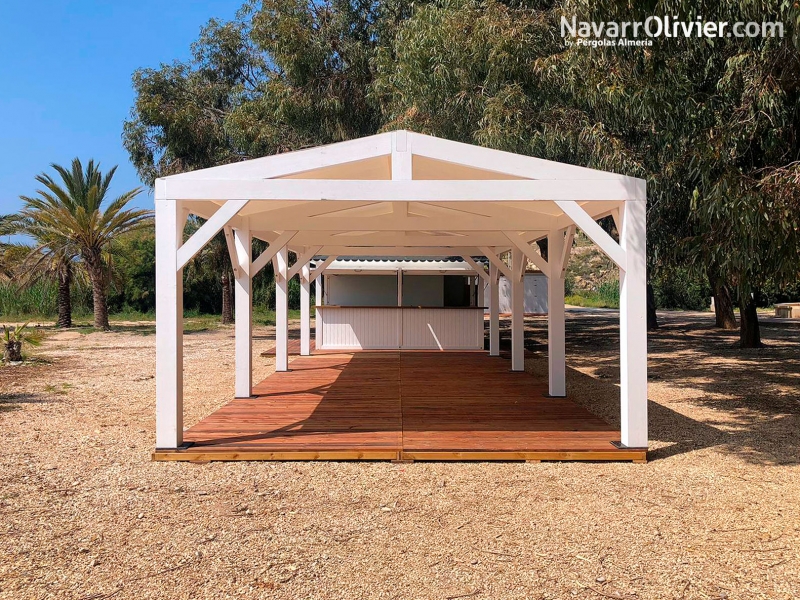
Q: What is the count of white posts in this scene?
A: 8